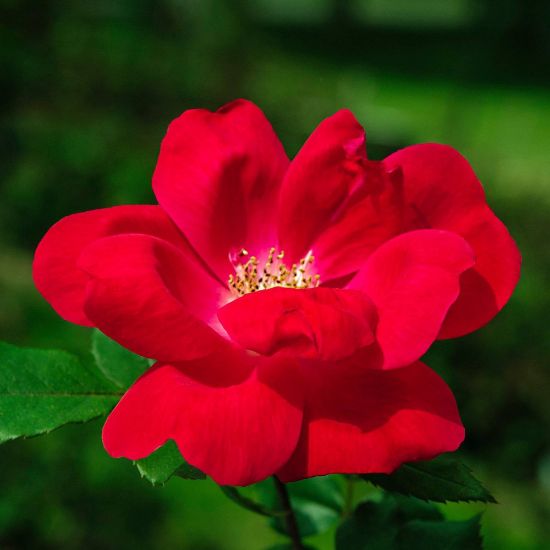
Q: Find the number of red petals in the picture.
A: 9